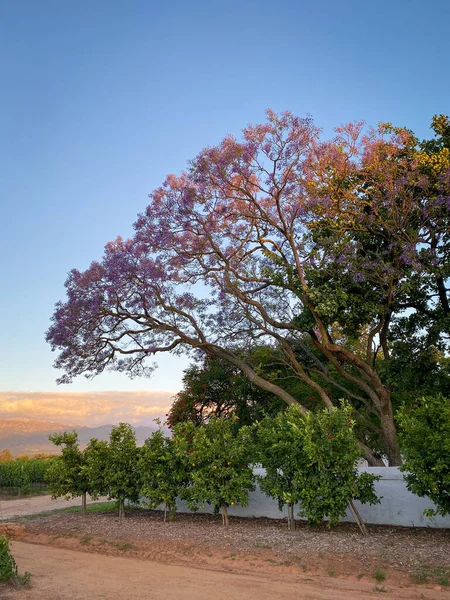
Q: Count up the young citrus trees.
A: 7